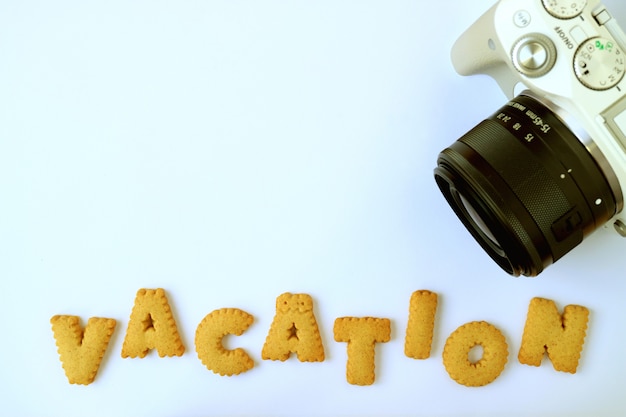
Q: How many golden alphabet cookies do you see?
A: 8